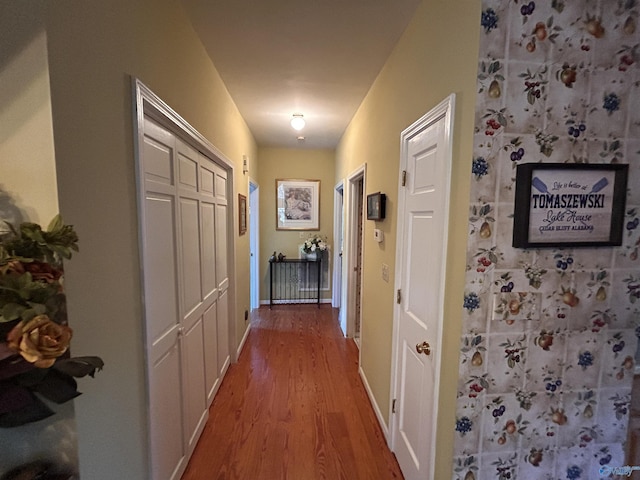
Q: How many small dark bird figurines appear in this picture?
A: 2